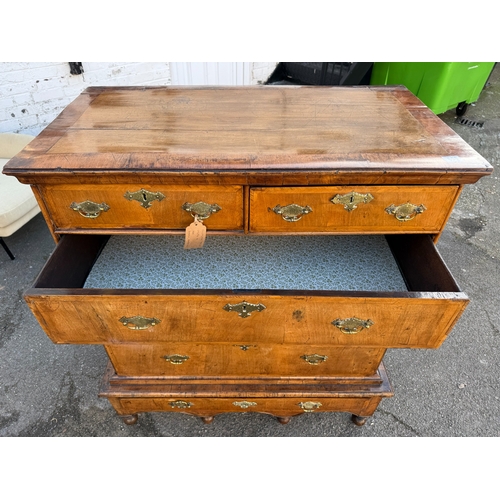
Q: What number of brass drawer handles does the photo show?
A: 10